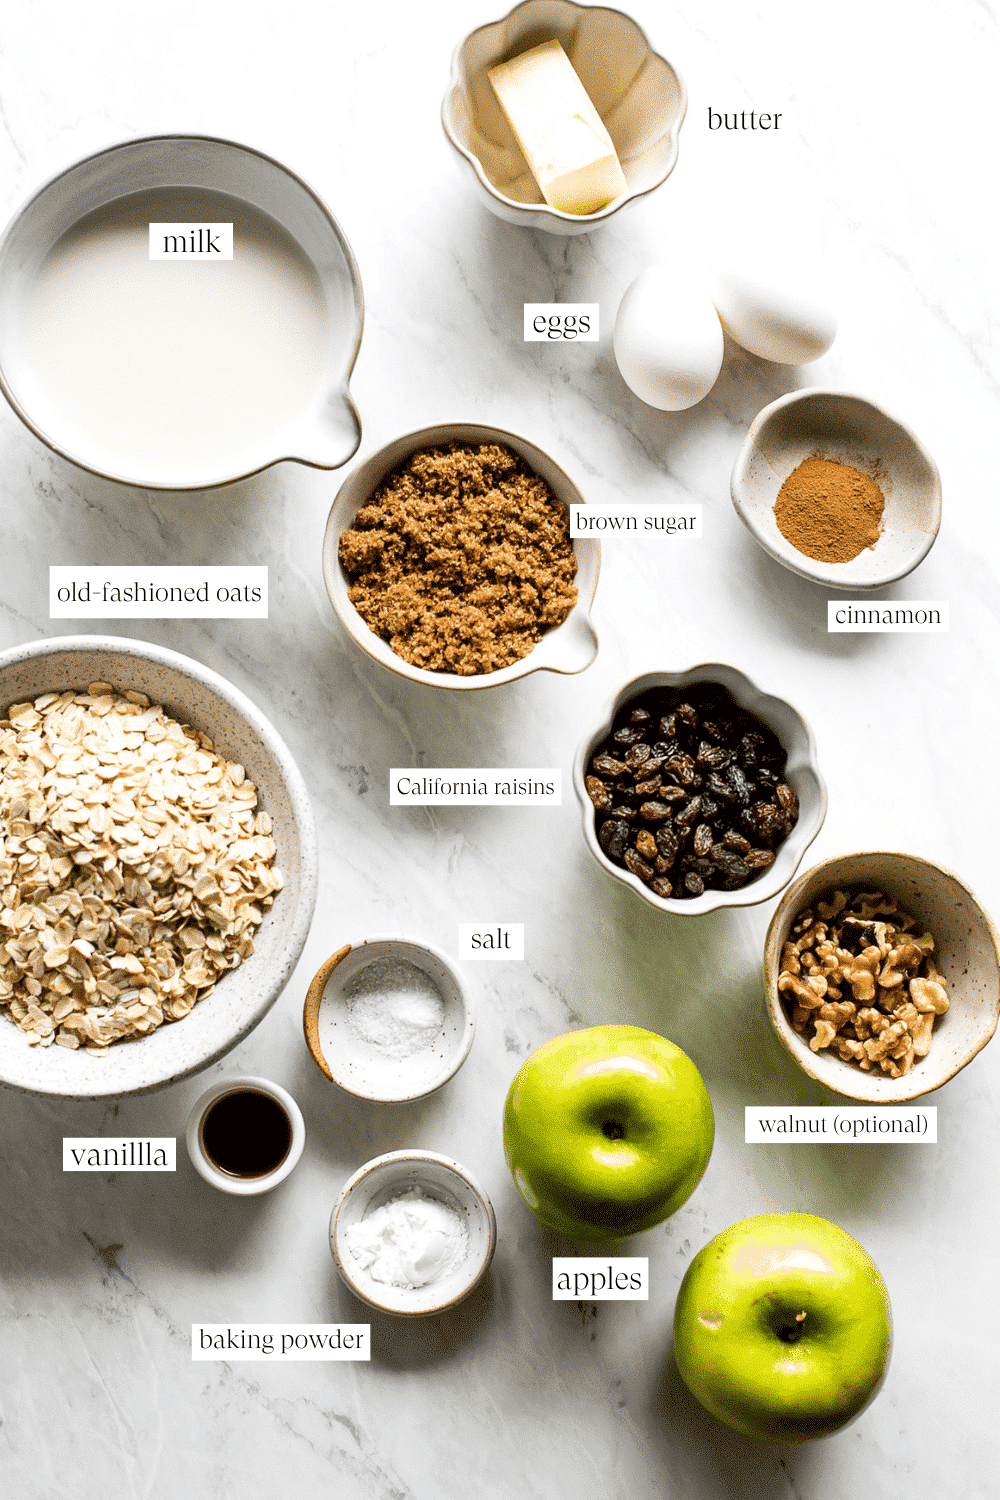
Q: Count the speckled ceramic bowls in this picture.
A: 5